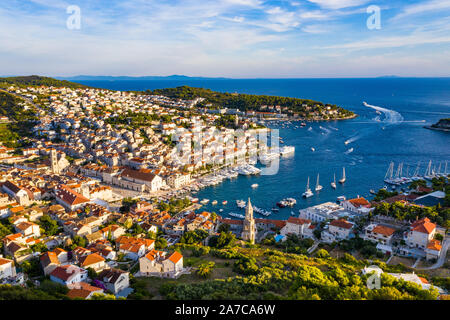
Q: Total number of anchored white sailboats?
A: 4